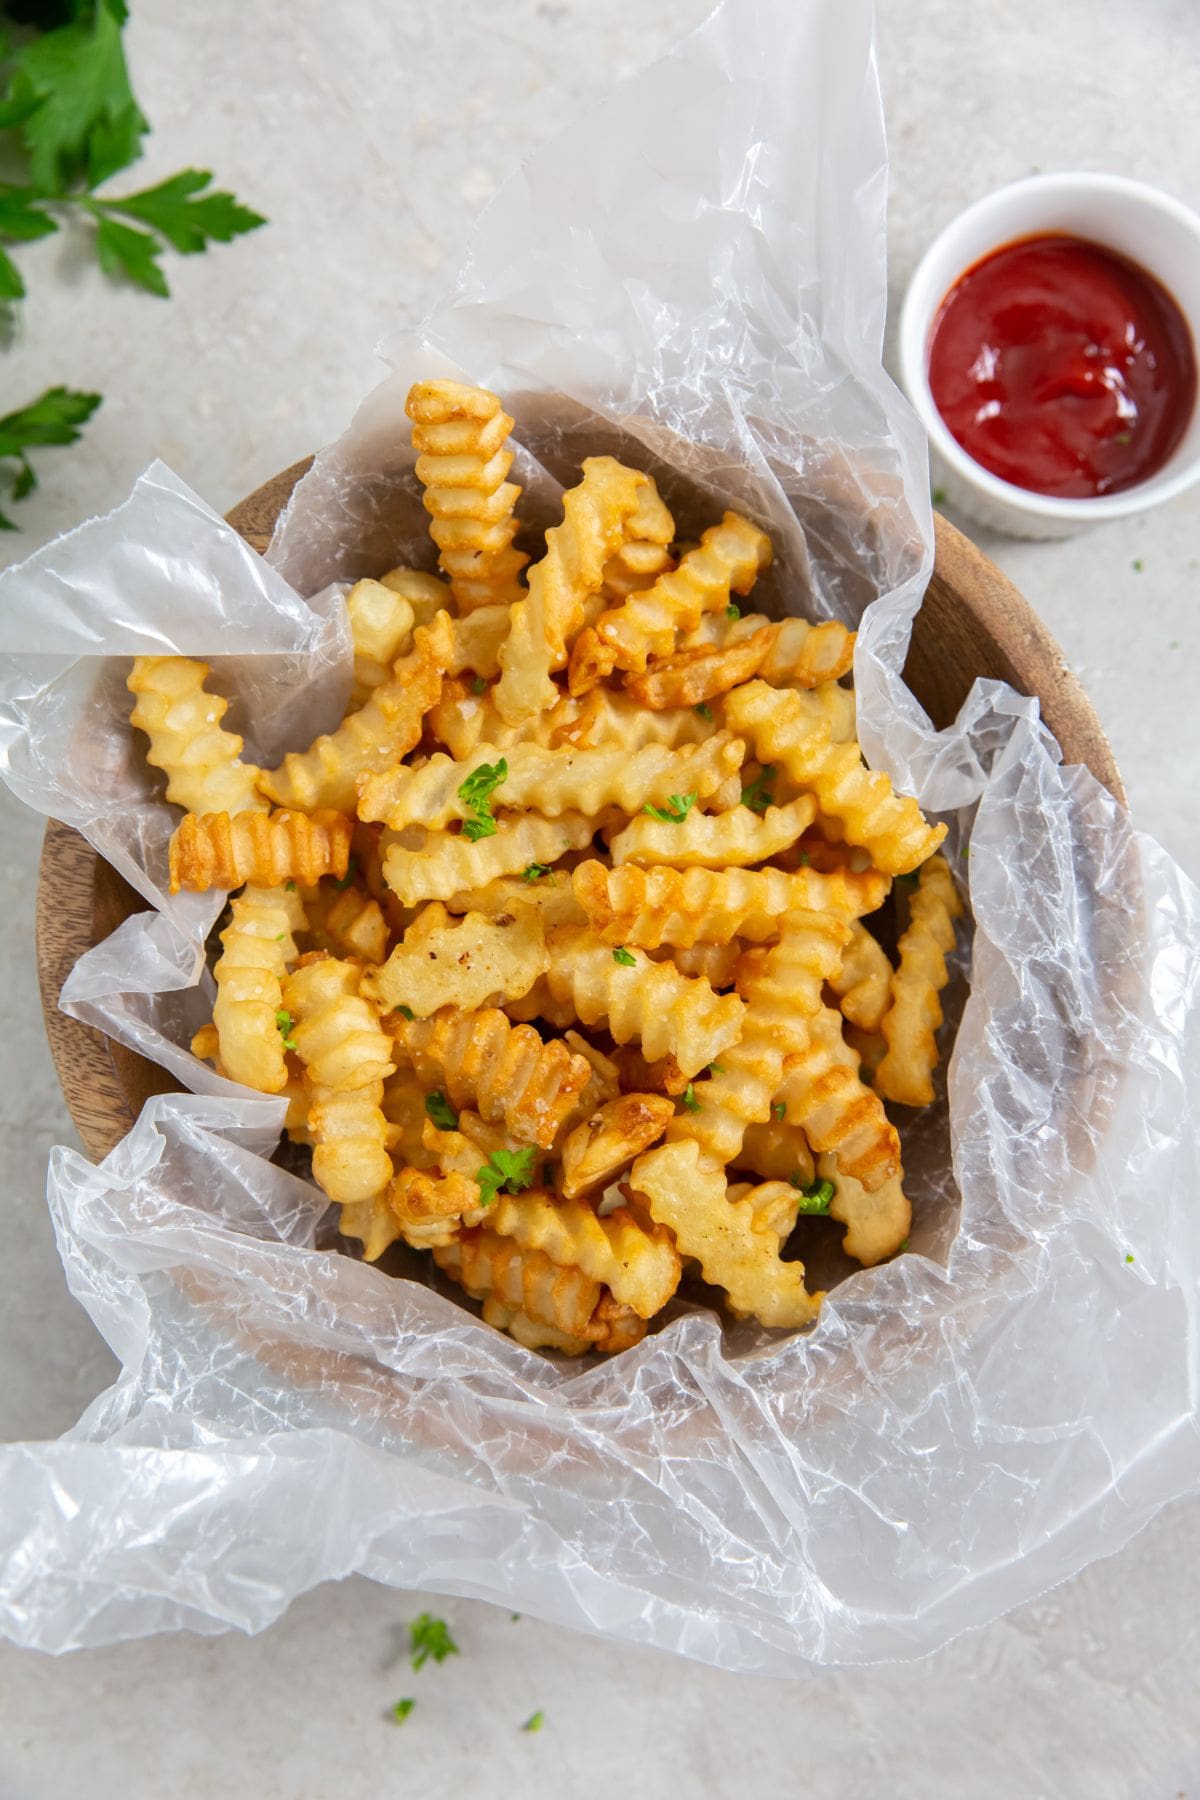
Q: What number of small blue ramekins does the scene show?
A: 0